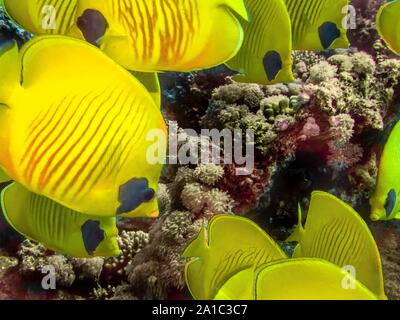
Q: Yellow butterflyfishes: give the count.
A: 11